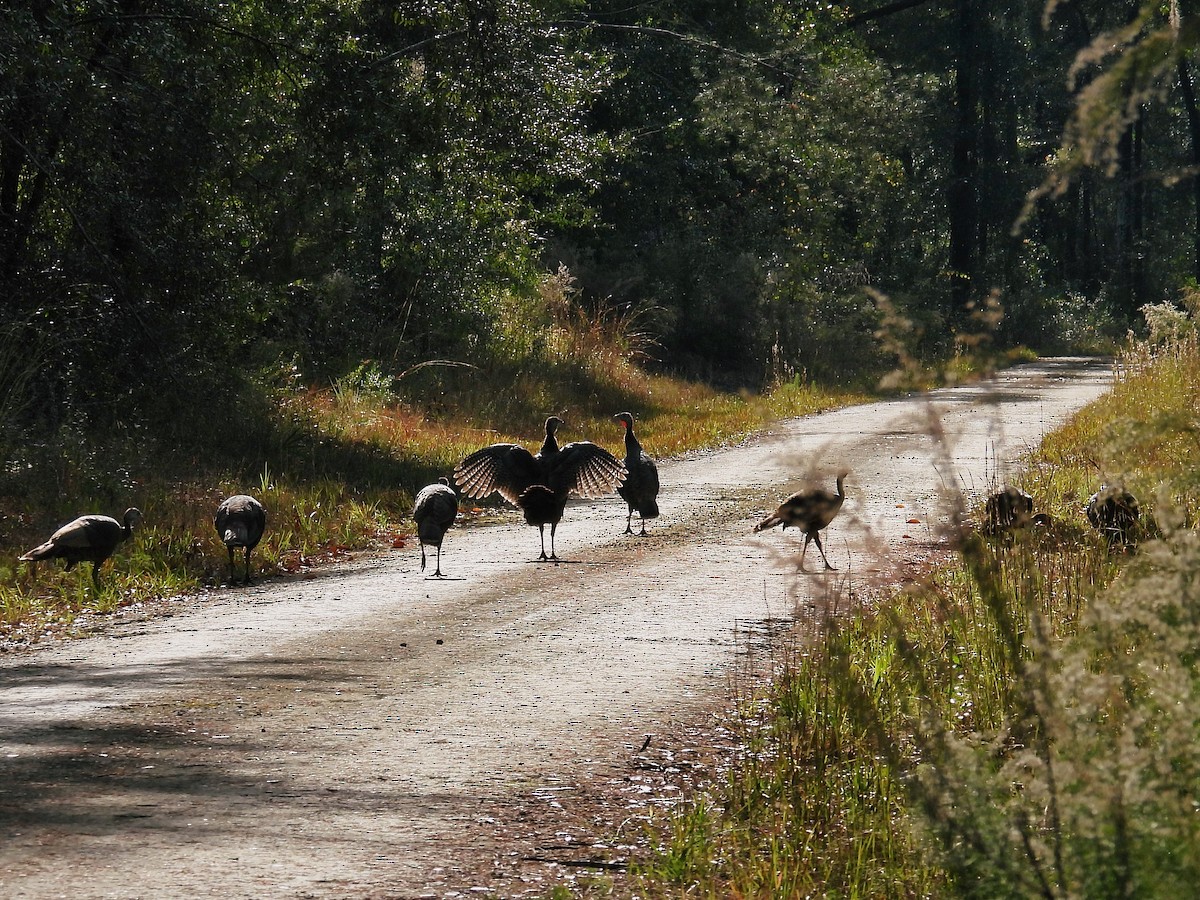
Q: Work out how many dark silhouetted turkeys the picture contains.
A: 8